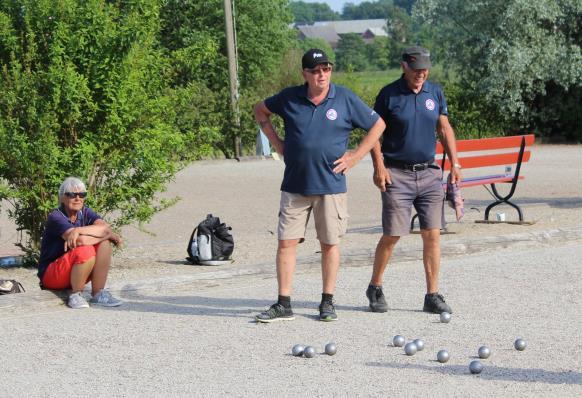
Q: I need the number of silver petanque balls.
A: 11